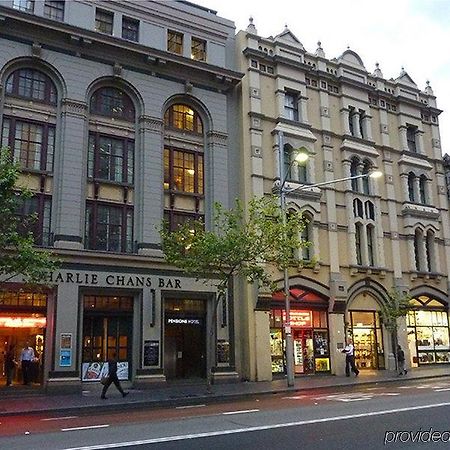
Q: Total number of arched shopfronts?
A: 3